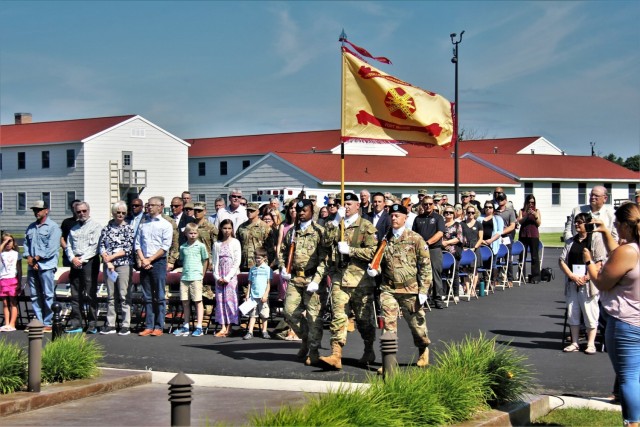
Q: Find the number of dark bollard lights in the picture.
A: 3